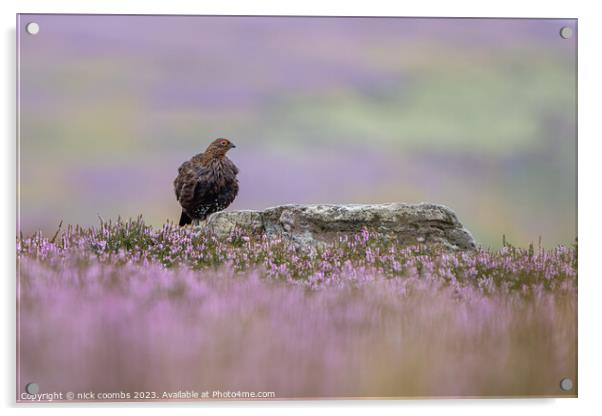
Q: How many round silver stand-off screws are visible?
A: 4